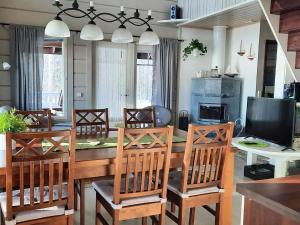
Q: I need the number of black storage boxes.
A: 1